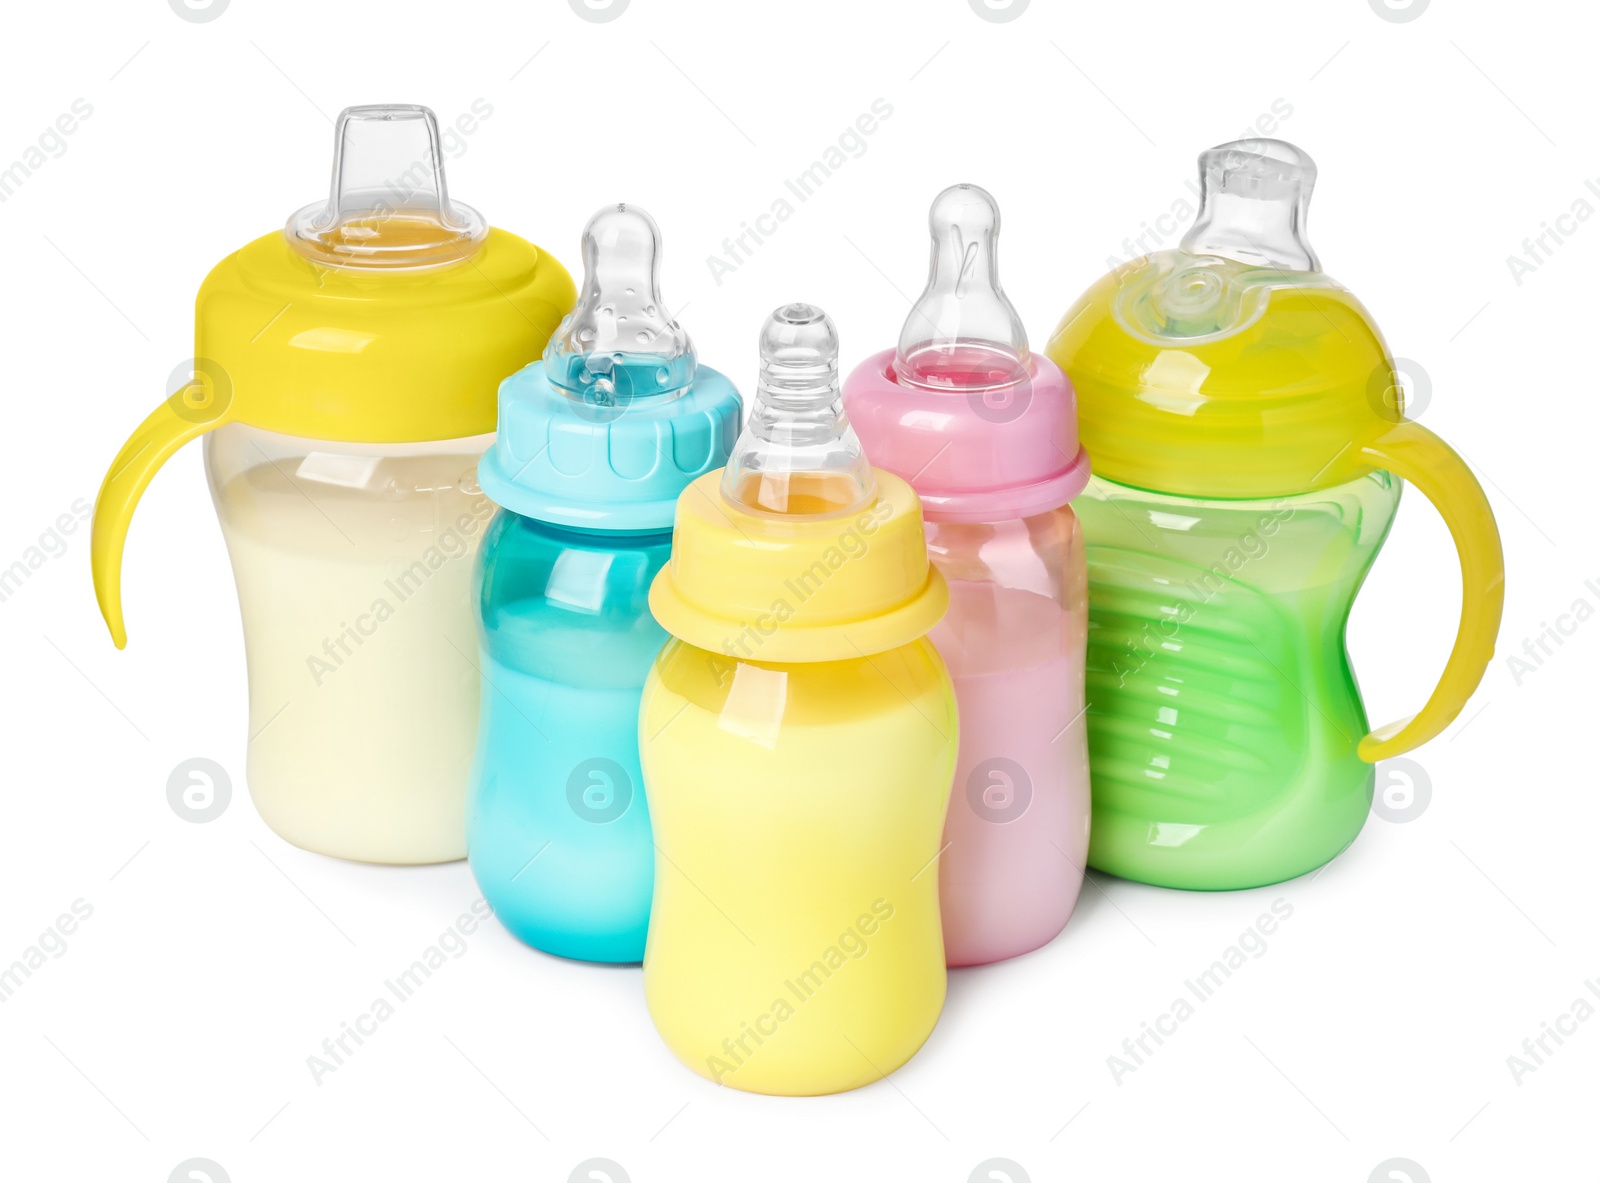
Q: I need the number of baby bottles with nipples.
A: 3